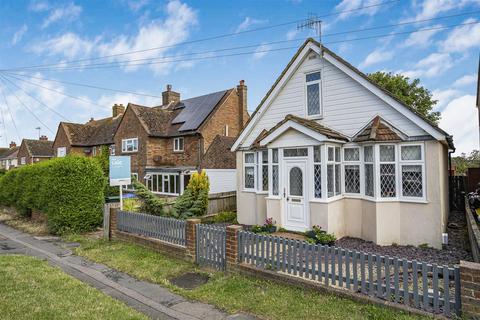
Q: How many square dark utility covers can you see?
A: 1